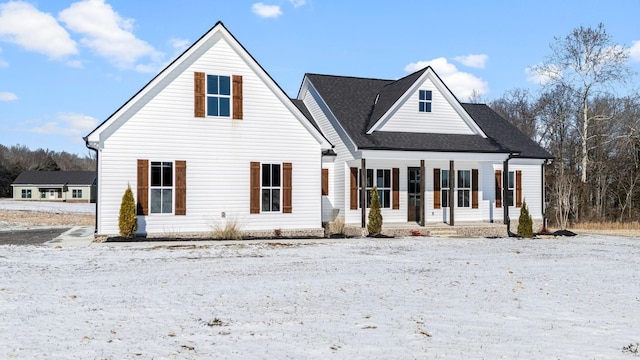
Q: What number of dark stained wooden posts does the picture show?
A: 4